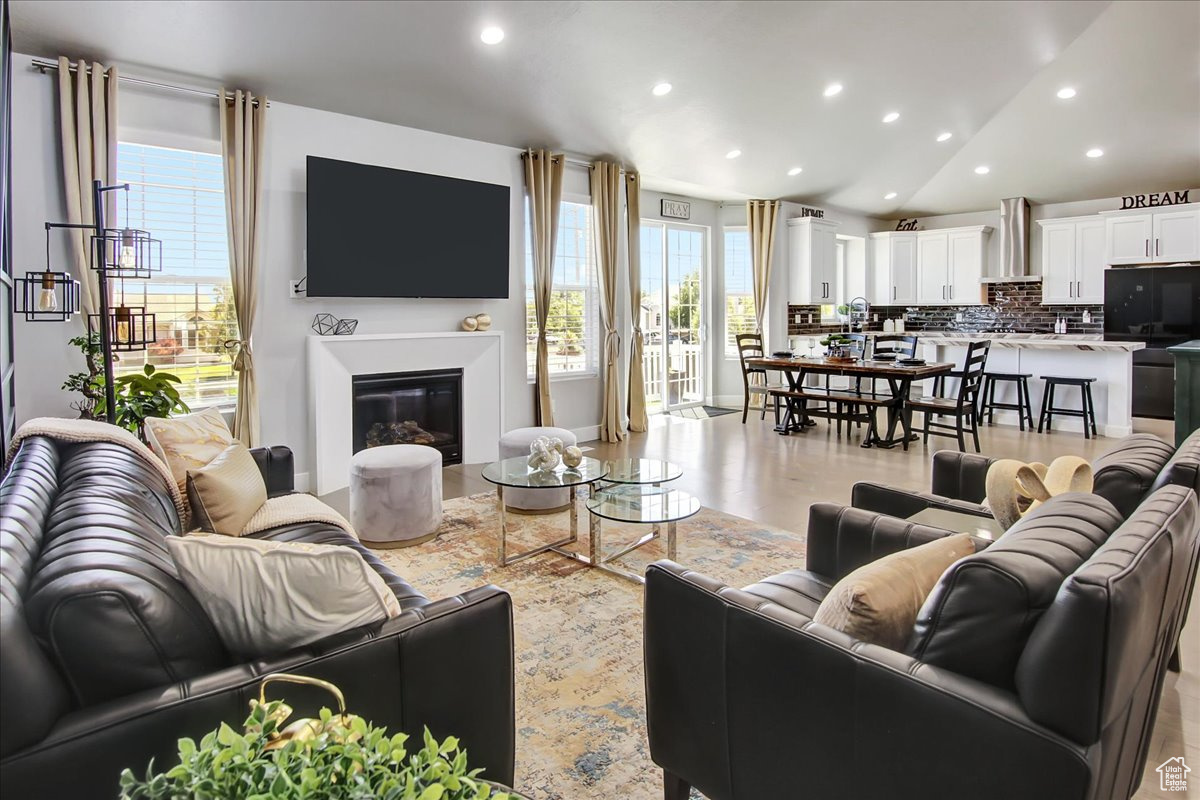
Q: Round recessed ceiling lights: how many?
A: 11